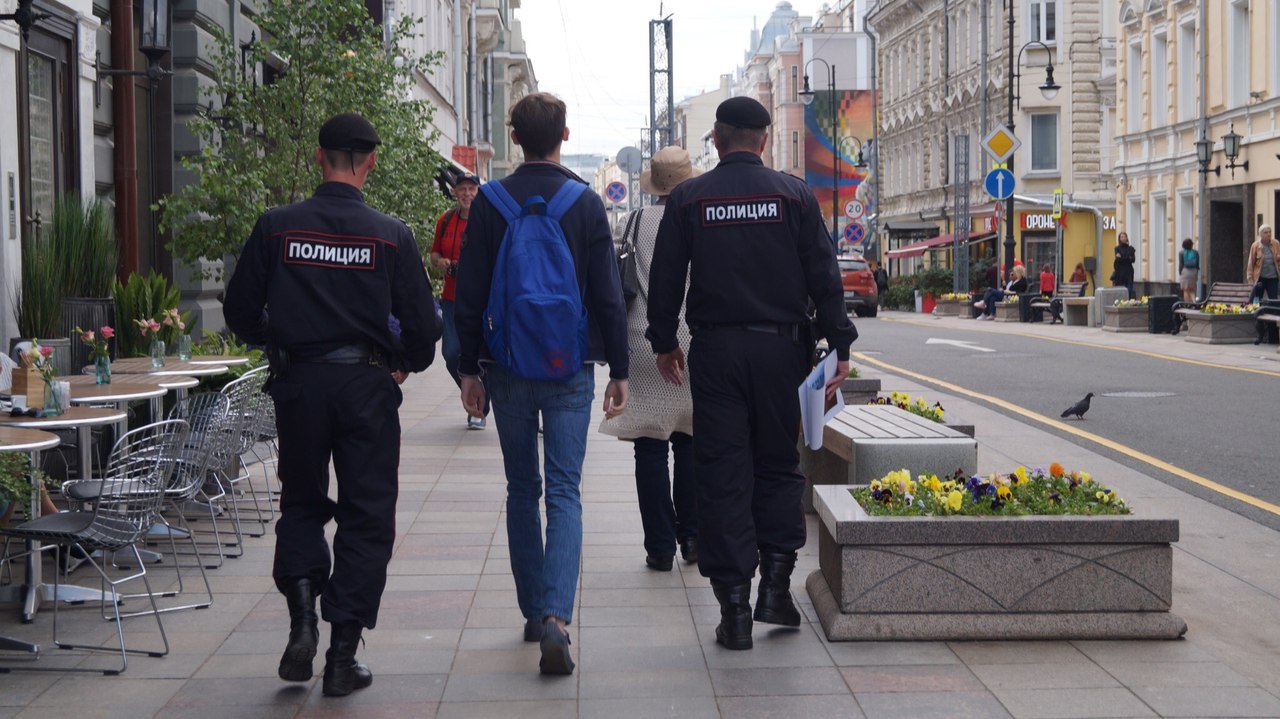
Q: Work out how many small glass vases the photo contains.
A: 4